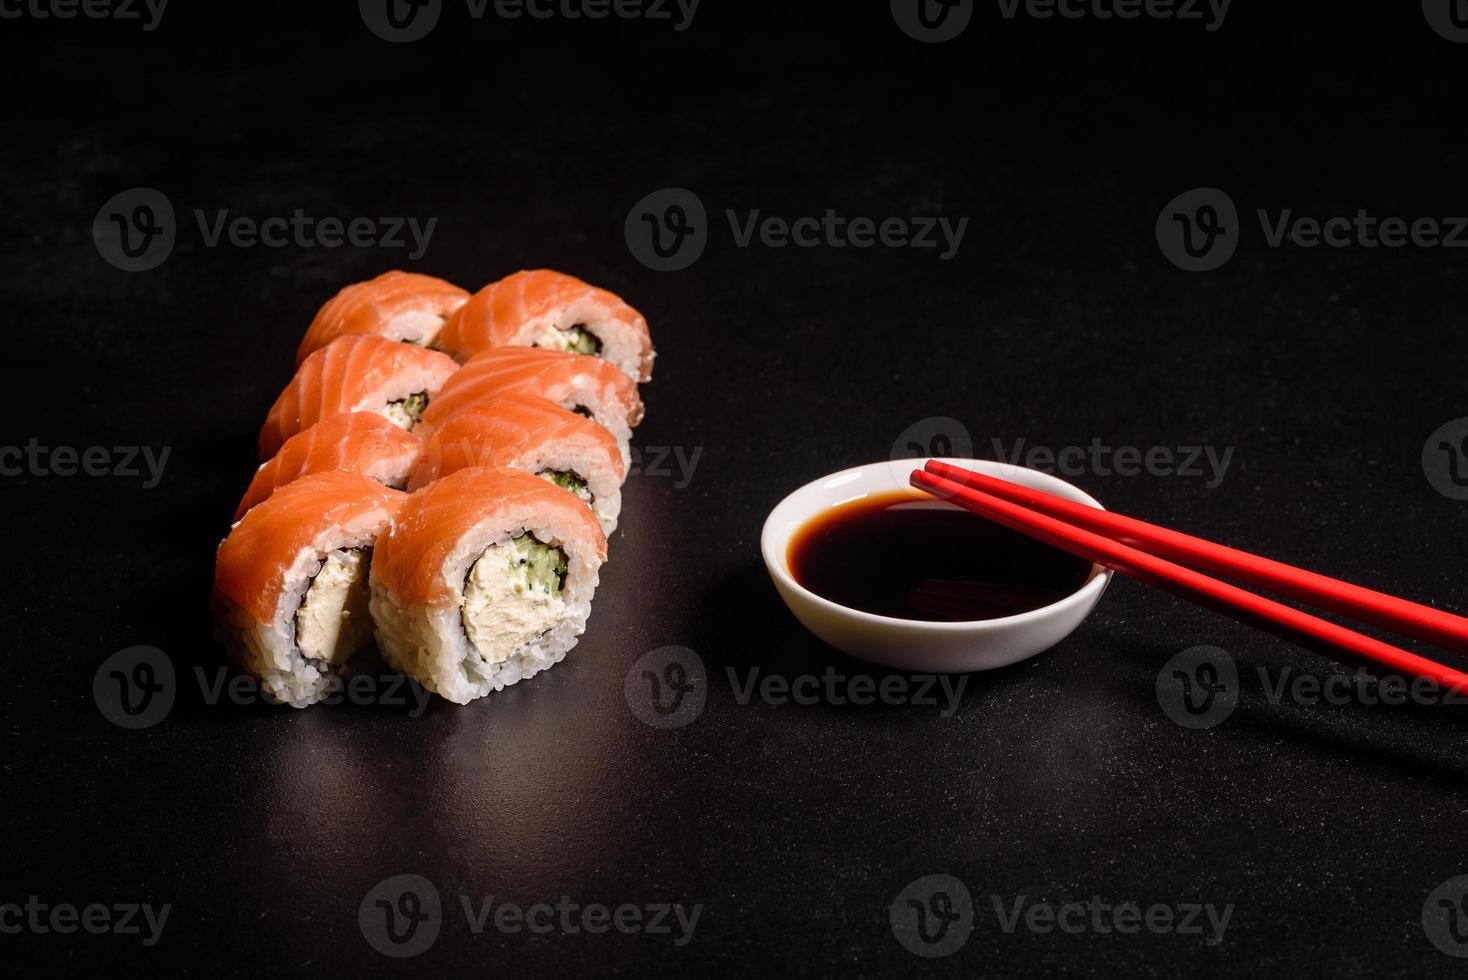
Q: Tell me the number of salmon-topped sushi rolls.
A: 8